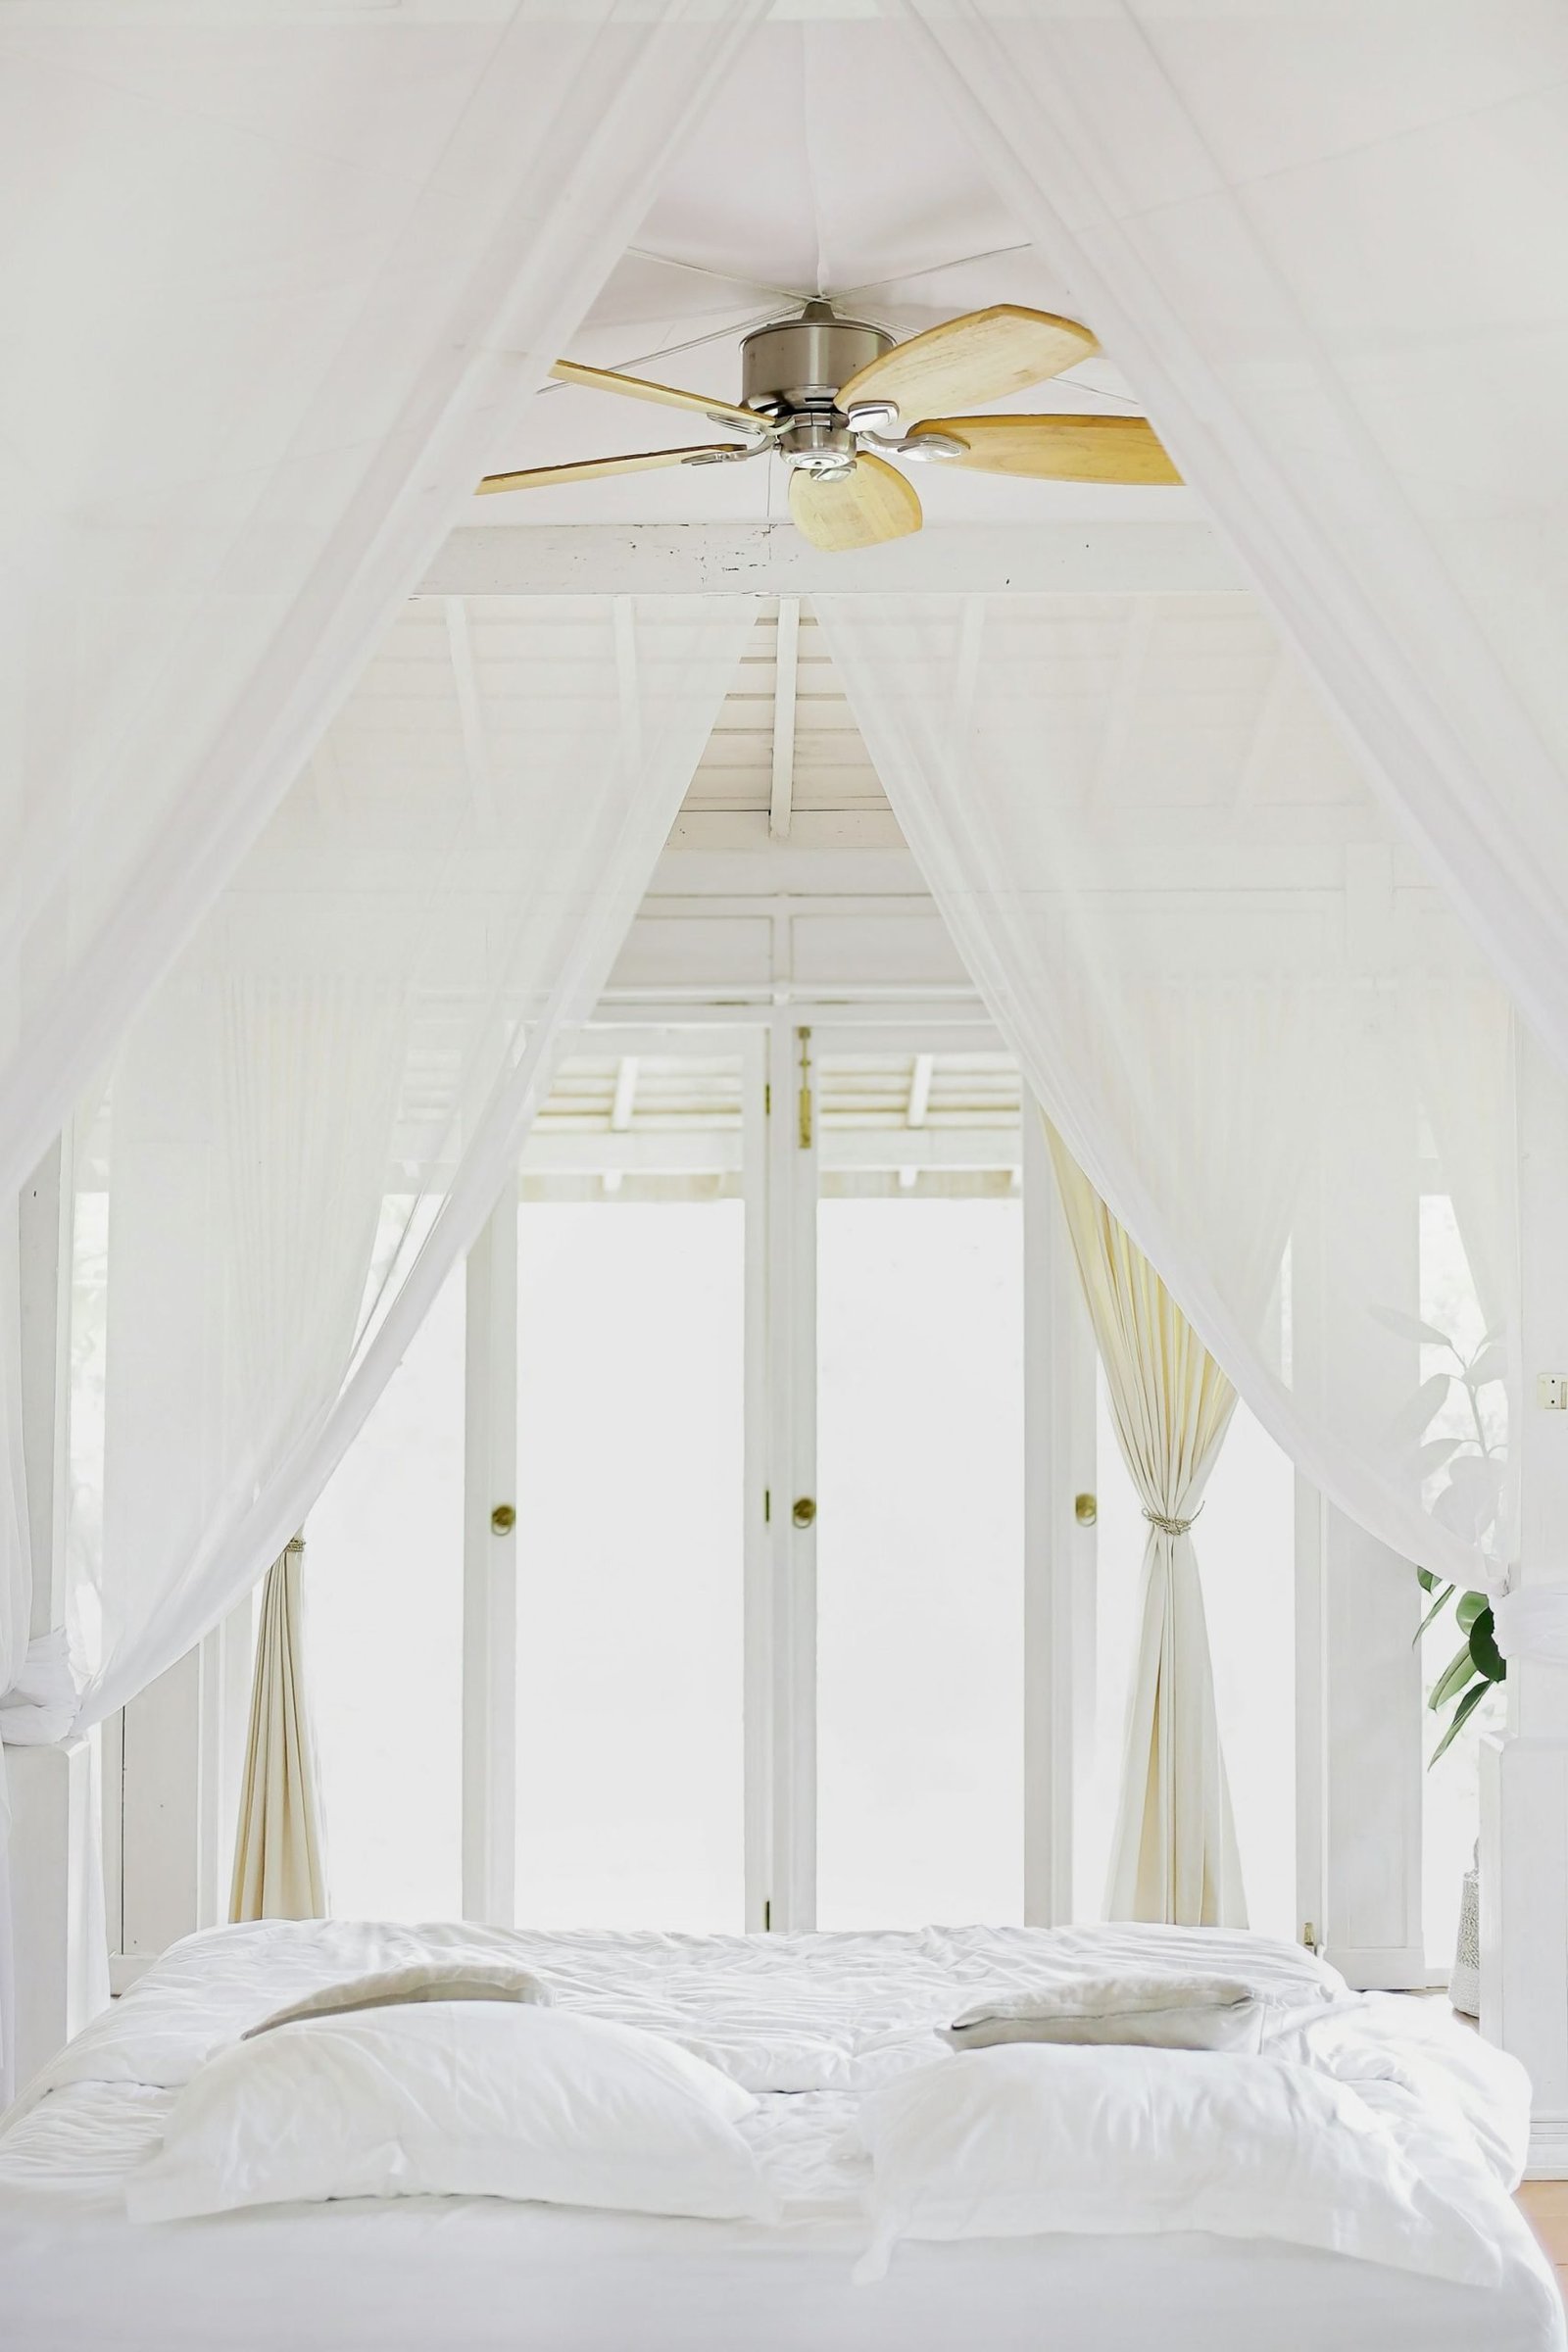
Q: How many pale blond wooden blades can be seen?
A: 5